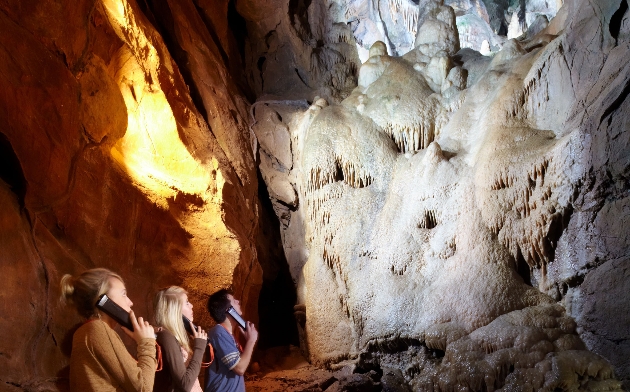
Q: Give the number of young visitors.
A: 3